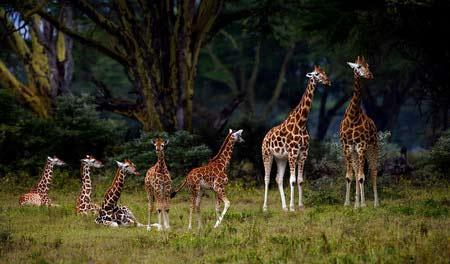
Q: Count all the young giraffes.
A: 5